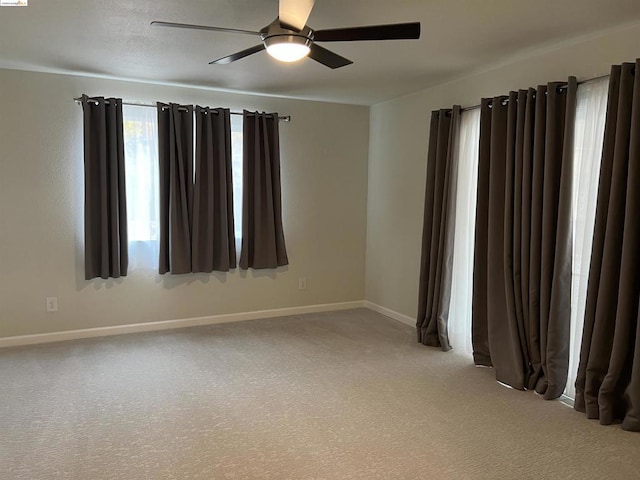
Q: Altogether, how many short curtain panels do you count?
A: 4